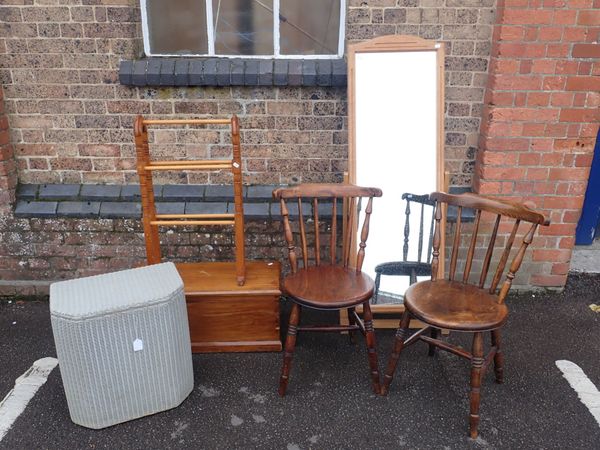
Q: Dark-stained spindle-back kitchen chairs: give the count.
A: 2